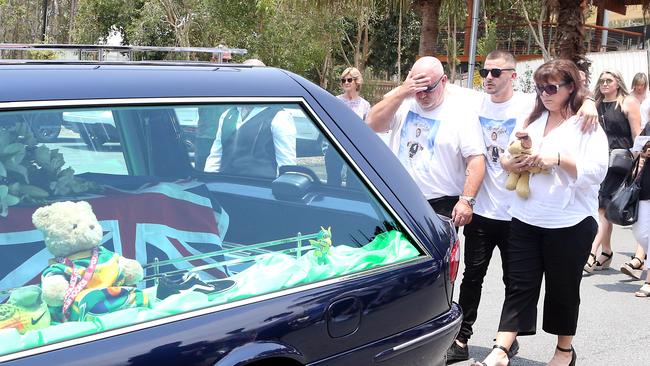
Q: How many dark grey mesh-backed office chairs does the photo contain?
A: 0